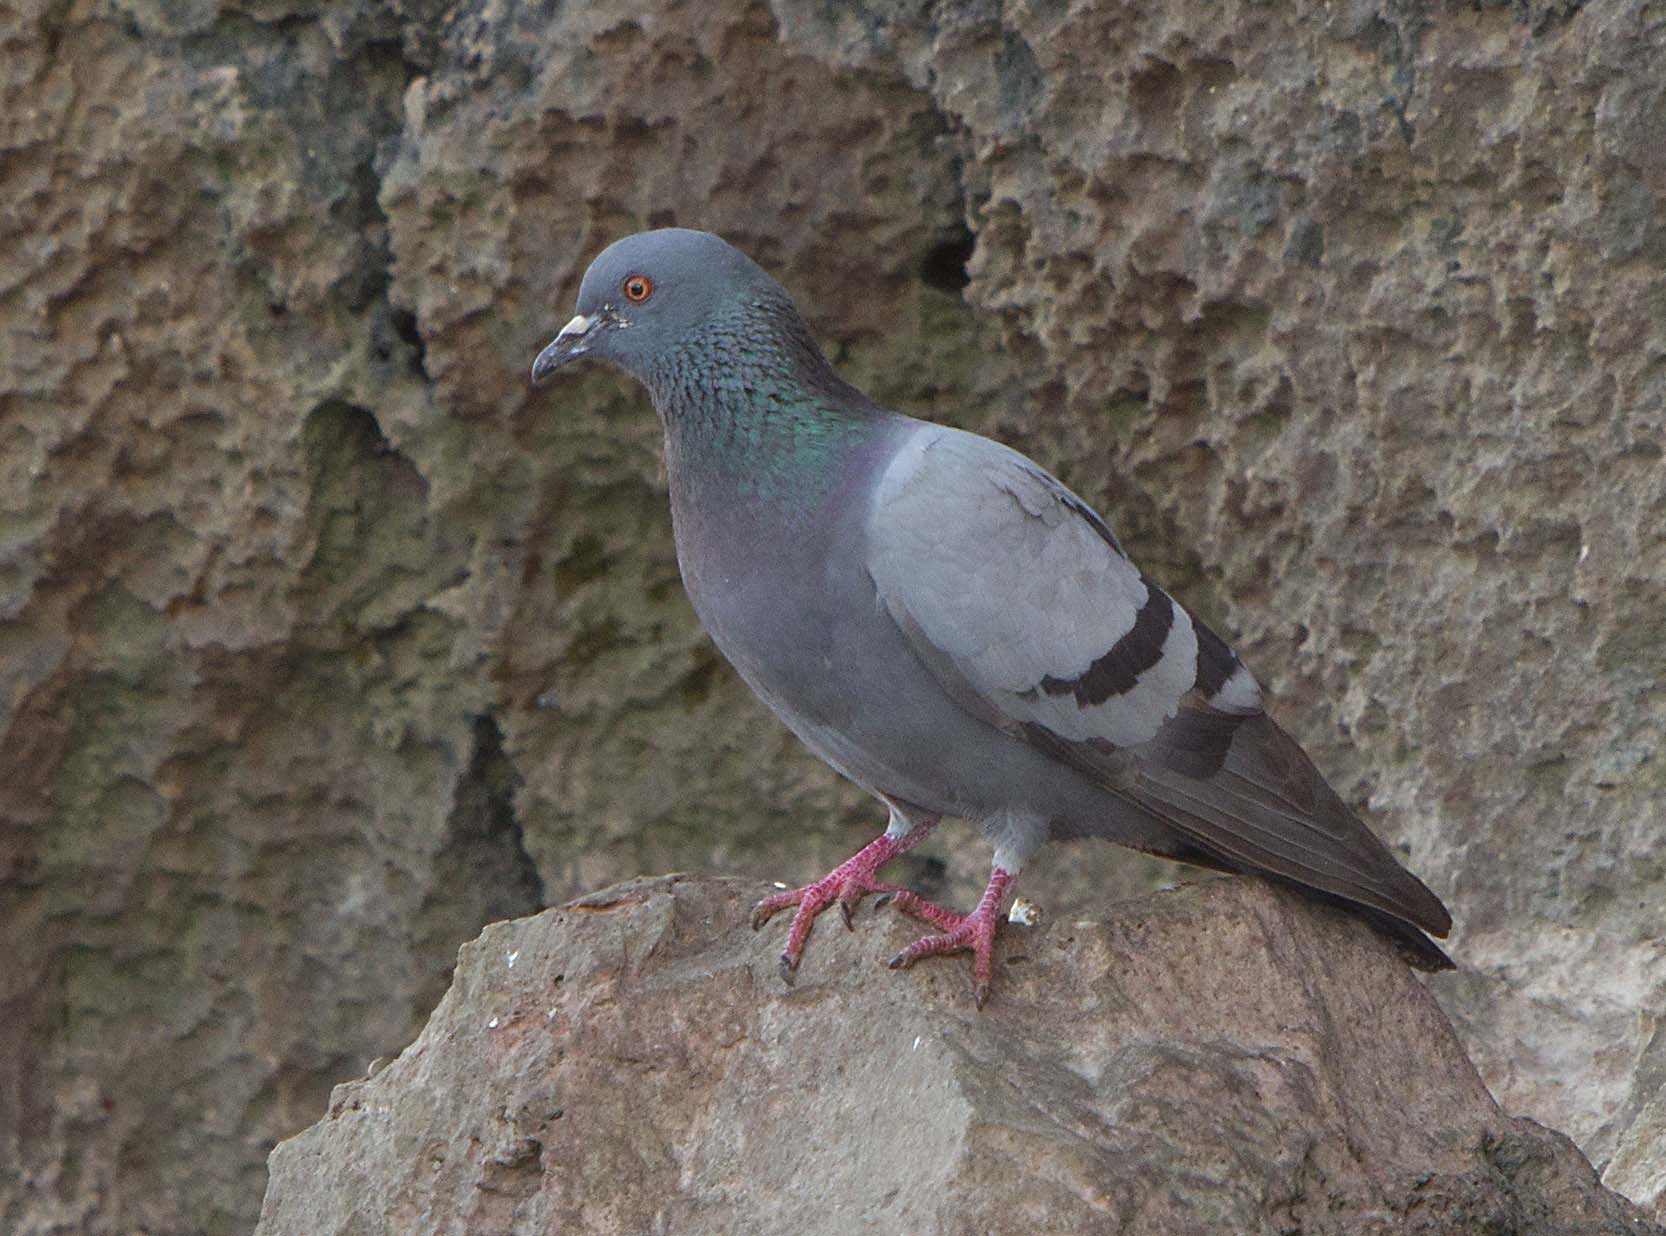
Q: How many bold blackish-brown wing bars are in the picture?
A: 2